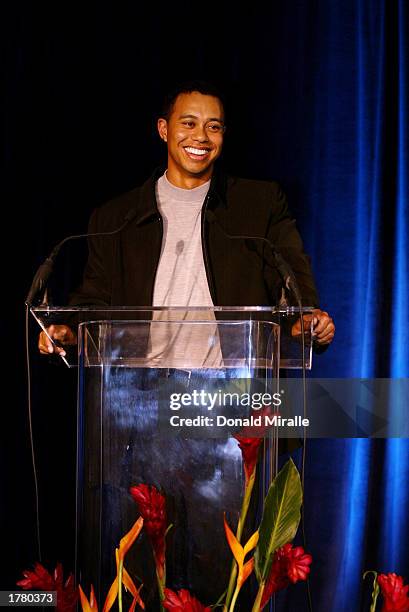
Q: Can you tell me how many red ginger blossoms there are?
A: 6